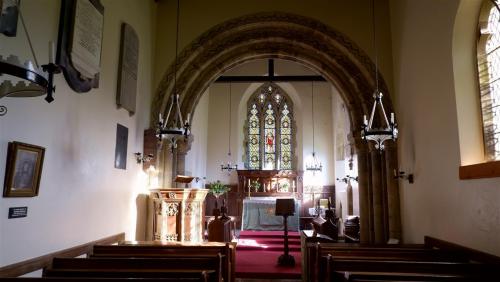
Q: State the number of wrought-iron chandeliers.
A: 5